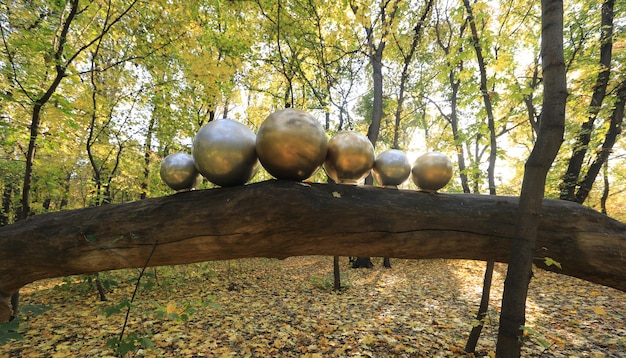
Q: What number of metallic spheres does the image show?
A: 6